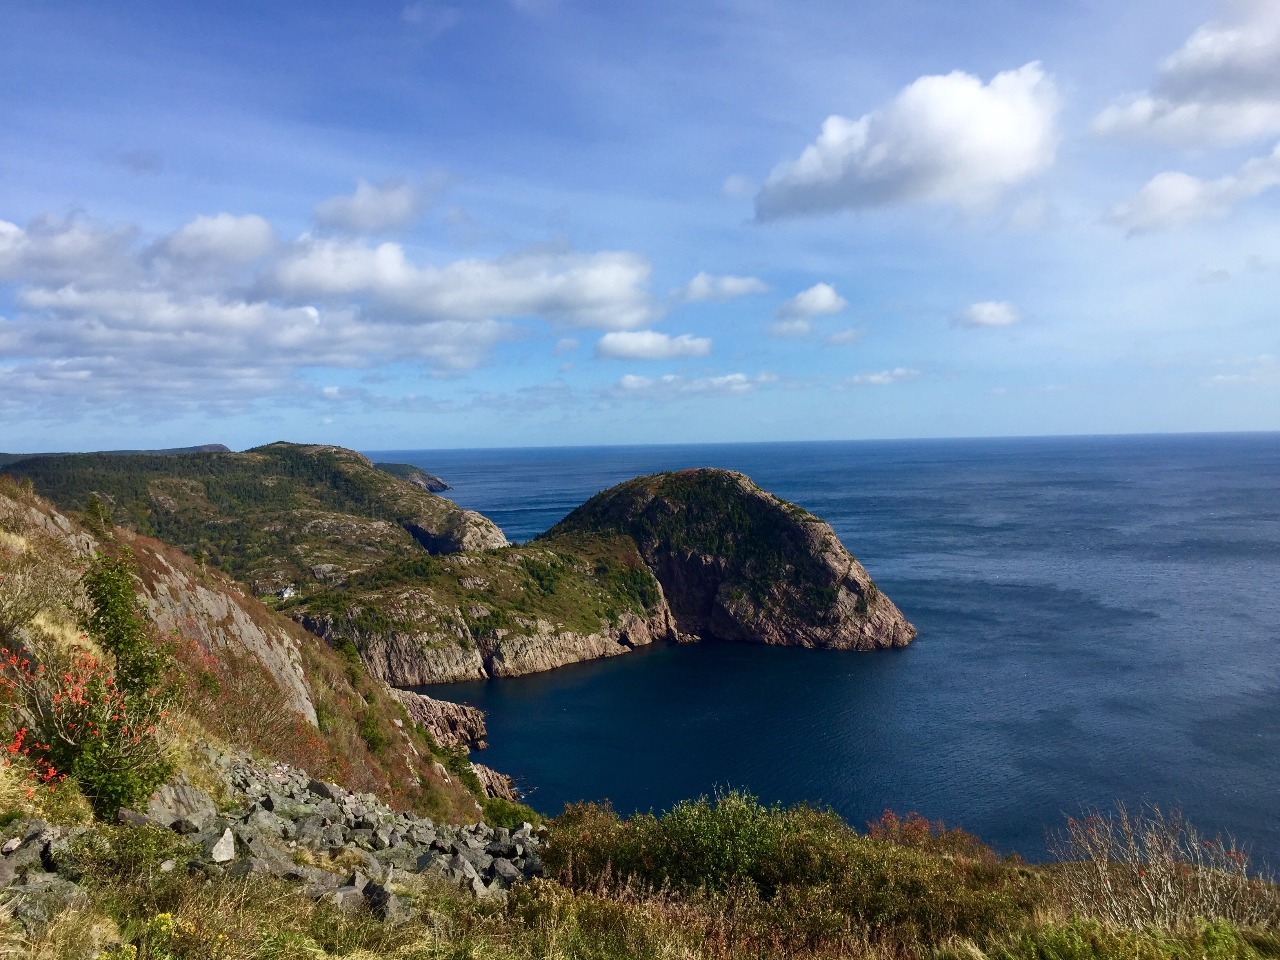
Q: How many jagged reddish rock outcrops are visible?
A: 2